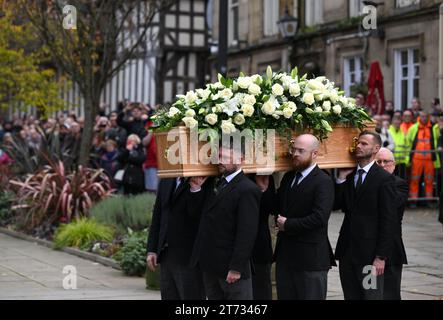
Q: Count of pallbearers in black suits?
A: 6